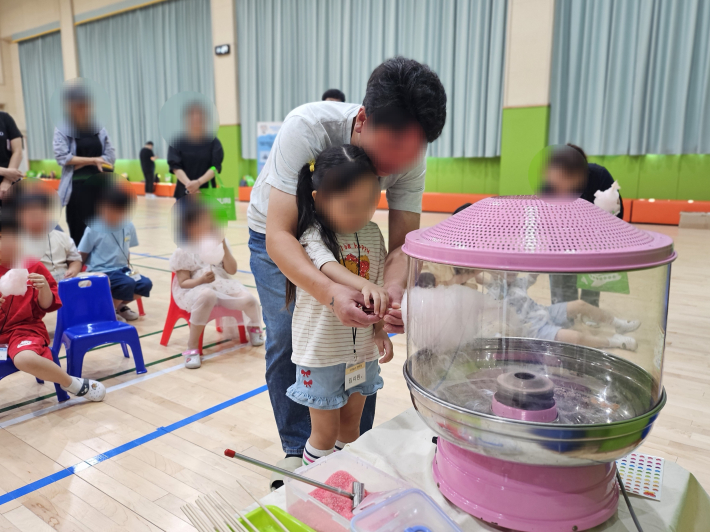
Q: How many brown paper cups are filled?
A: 0